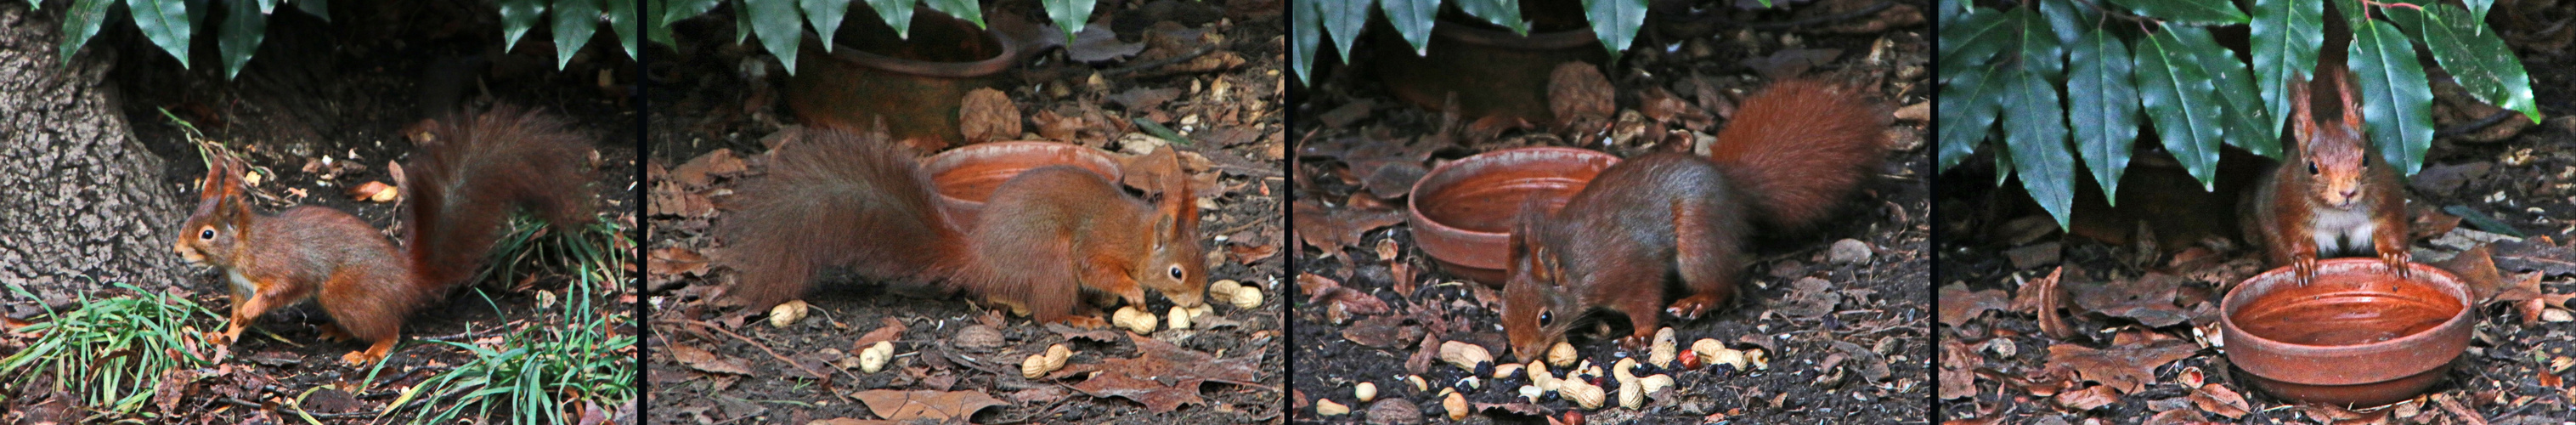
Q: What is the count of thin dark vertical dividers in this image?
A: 3